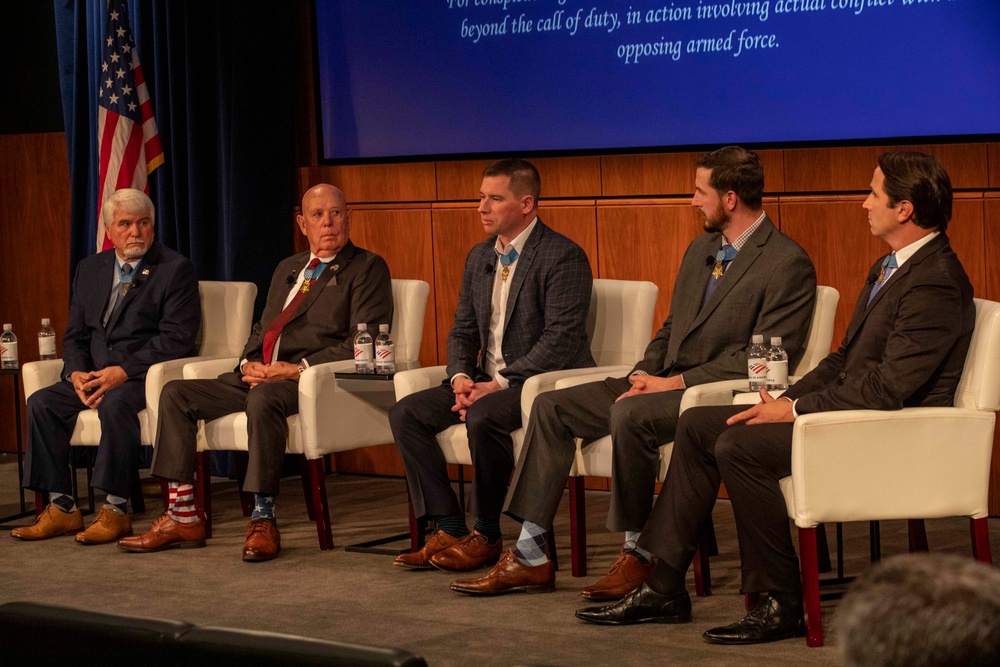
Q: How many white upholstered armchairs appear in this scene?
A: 5